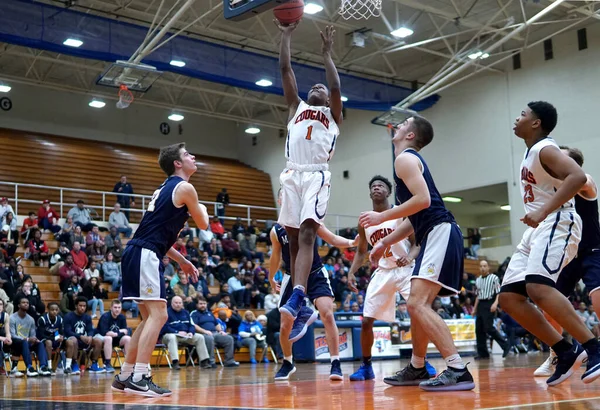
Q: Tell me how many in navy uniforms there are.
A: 4